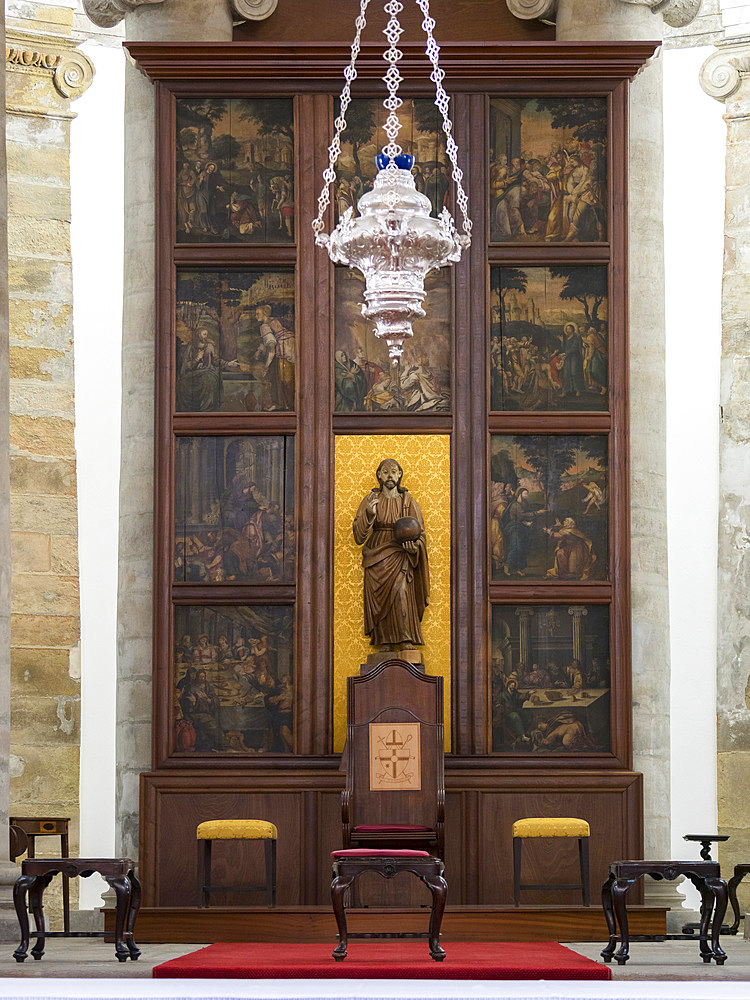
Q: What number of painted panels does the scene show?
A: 10